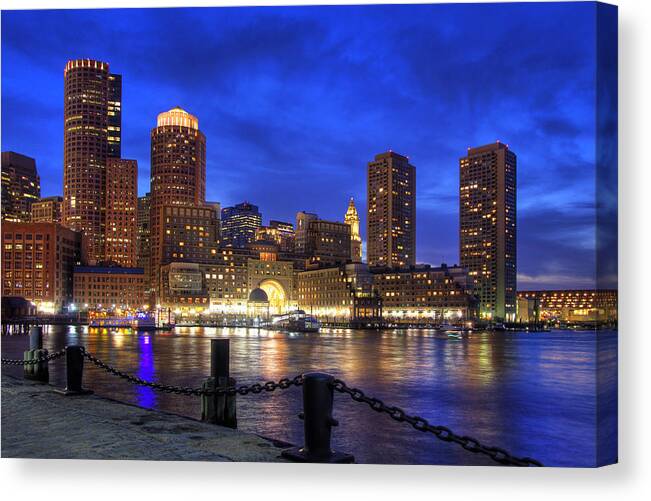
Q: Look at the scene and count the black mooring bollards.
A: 2